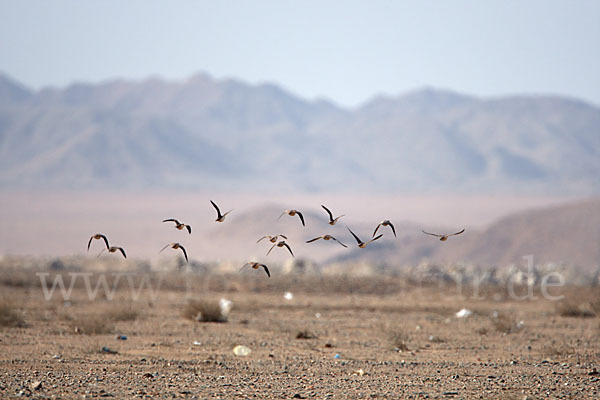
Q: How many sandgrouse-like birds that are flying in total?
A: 14